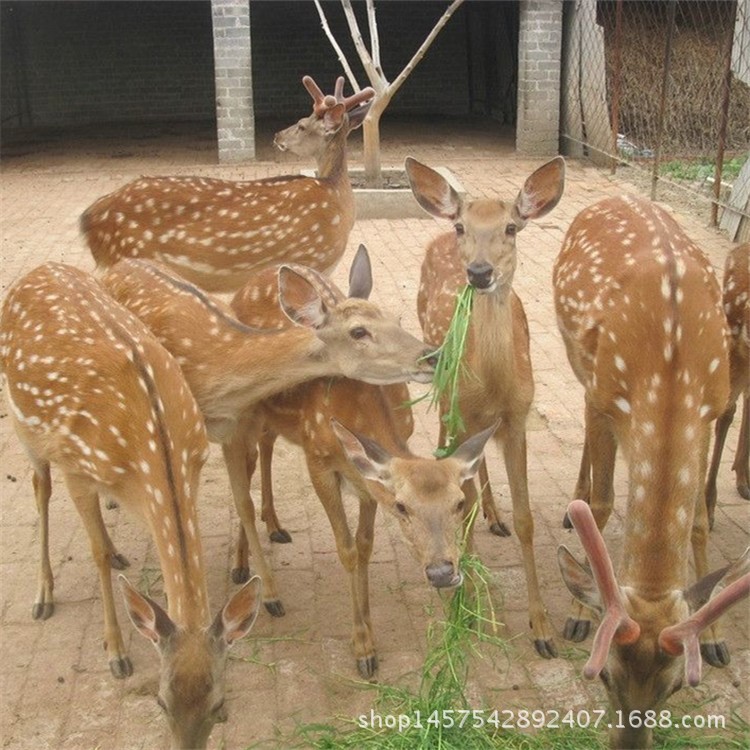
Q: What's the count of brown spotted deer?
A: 7